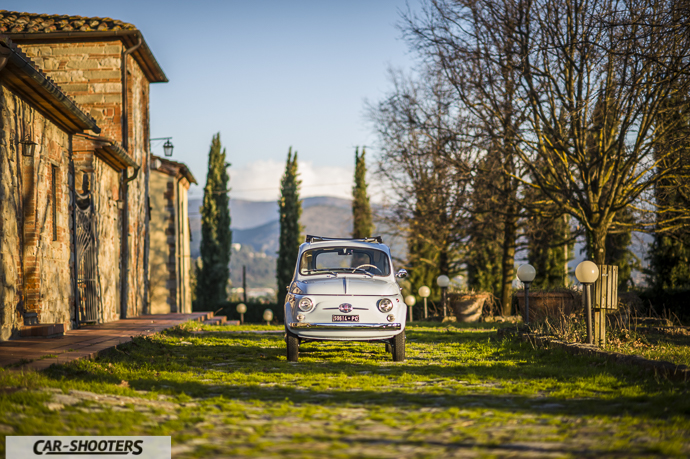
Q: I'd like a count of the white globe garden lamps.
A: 7